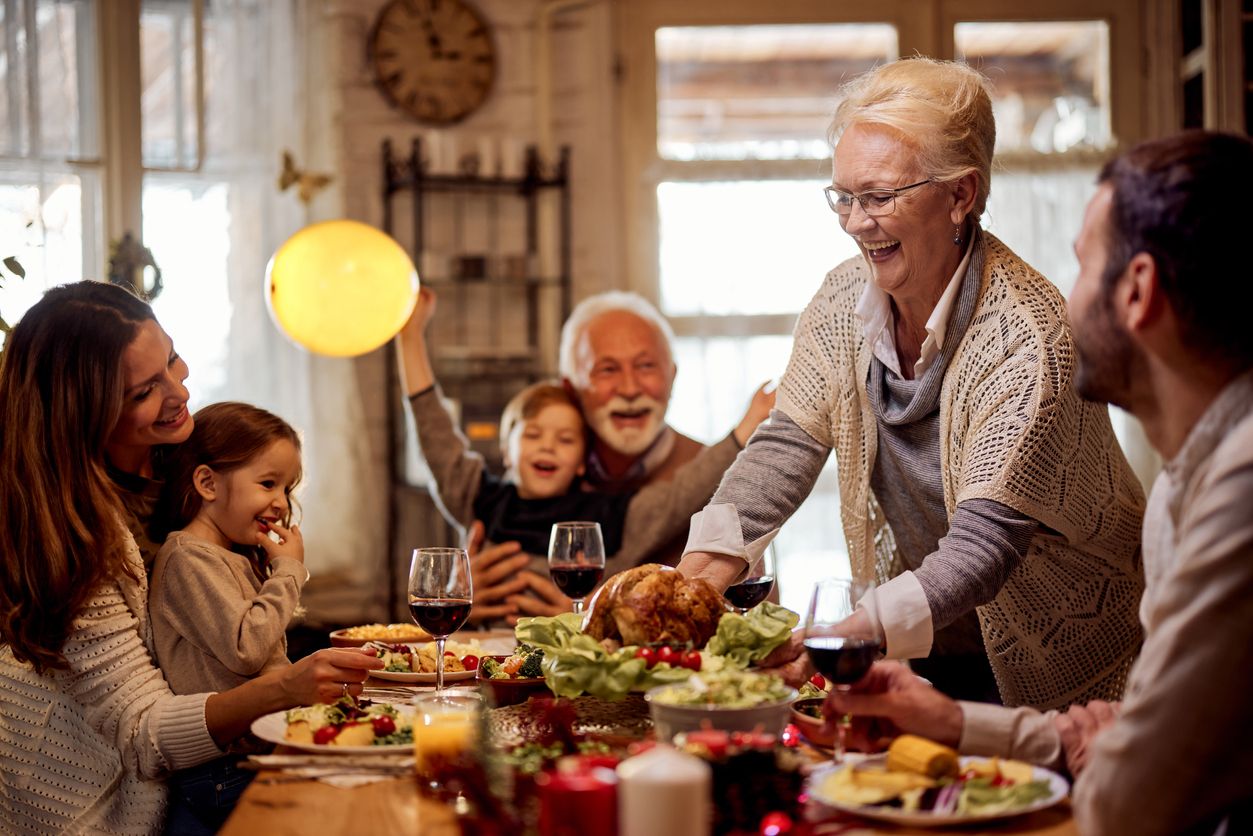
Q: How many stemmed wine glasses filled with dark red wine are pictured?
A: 4